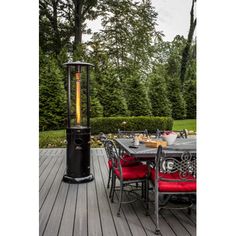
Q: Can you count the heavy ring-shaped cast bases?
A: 1